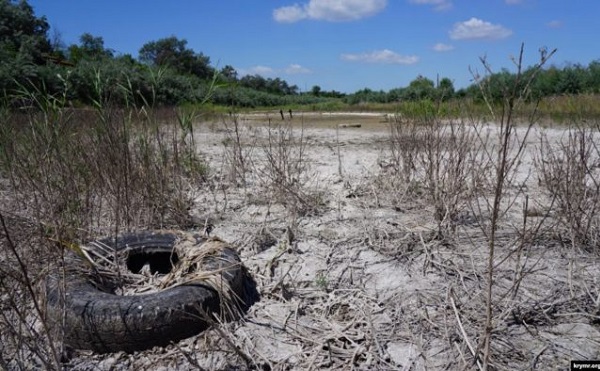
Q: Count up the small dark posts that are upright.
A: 2